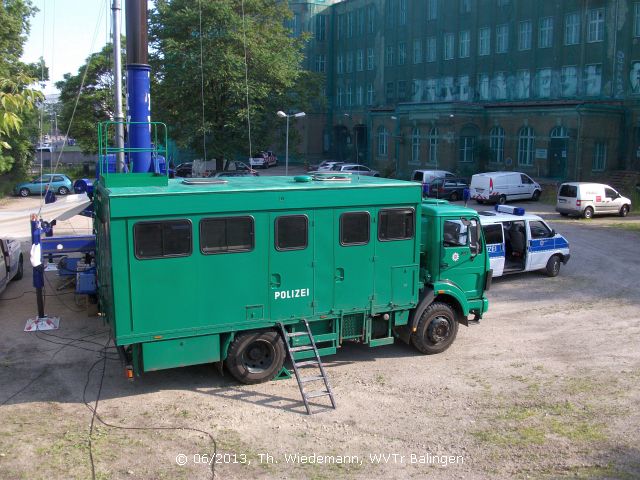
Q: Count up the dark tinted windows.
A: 5